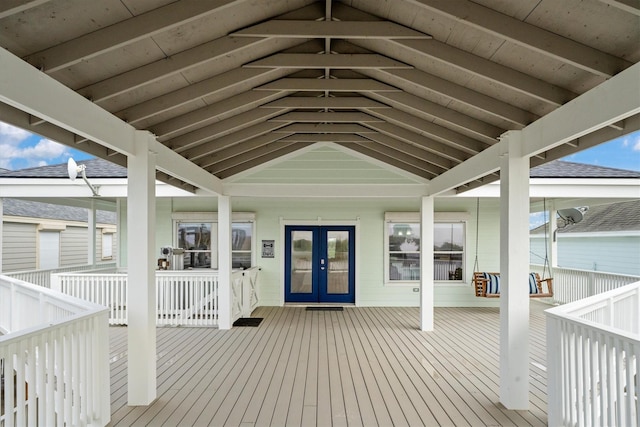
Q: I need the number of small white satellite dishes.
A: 1